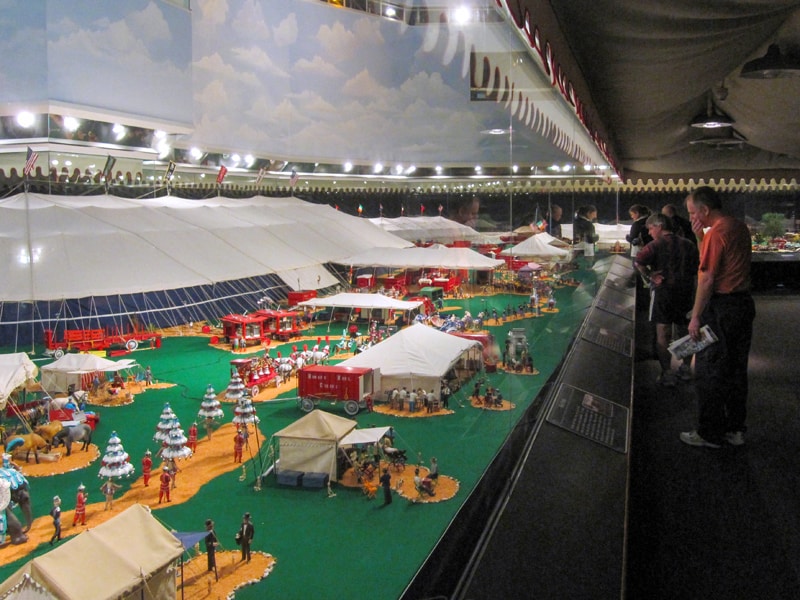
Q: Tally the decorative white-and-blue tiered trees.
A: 6